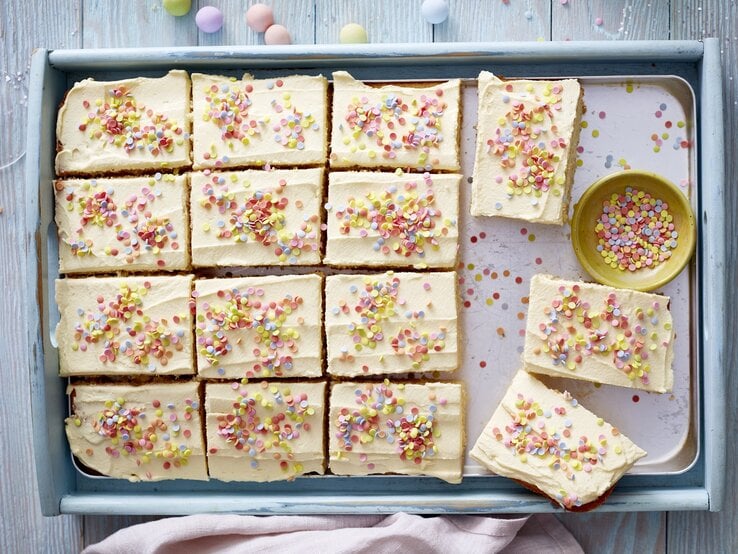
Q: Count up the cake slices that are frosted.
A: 15